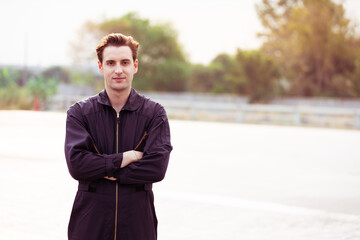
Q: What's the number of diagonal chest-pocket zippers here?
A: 2